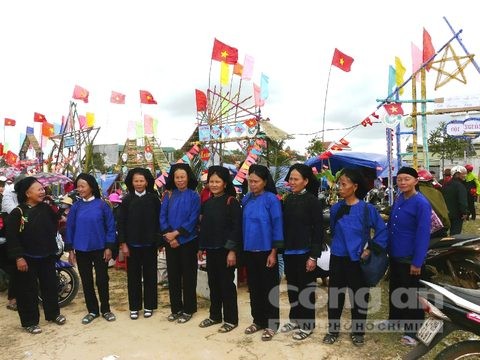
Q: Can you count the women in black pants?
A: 9